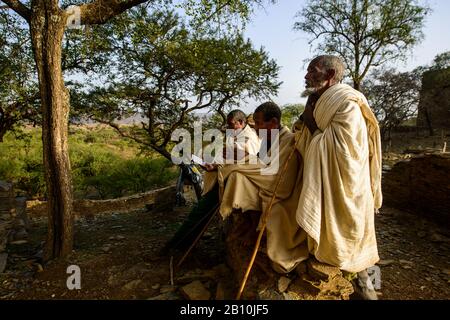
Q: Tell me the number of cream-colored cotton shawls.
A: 3